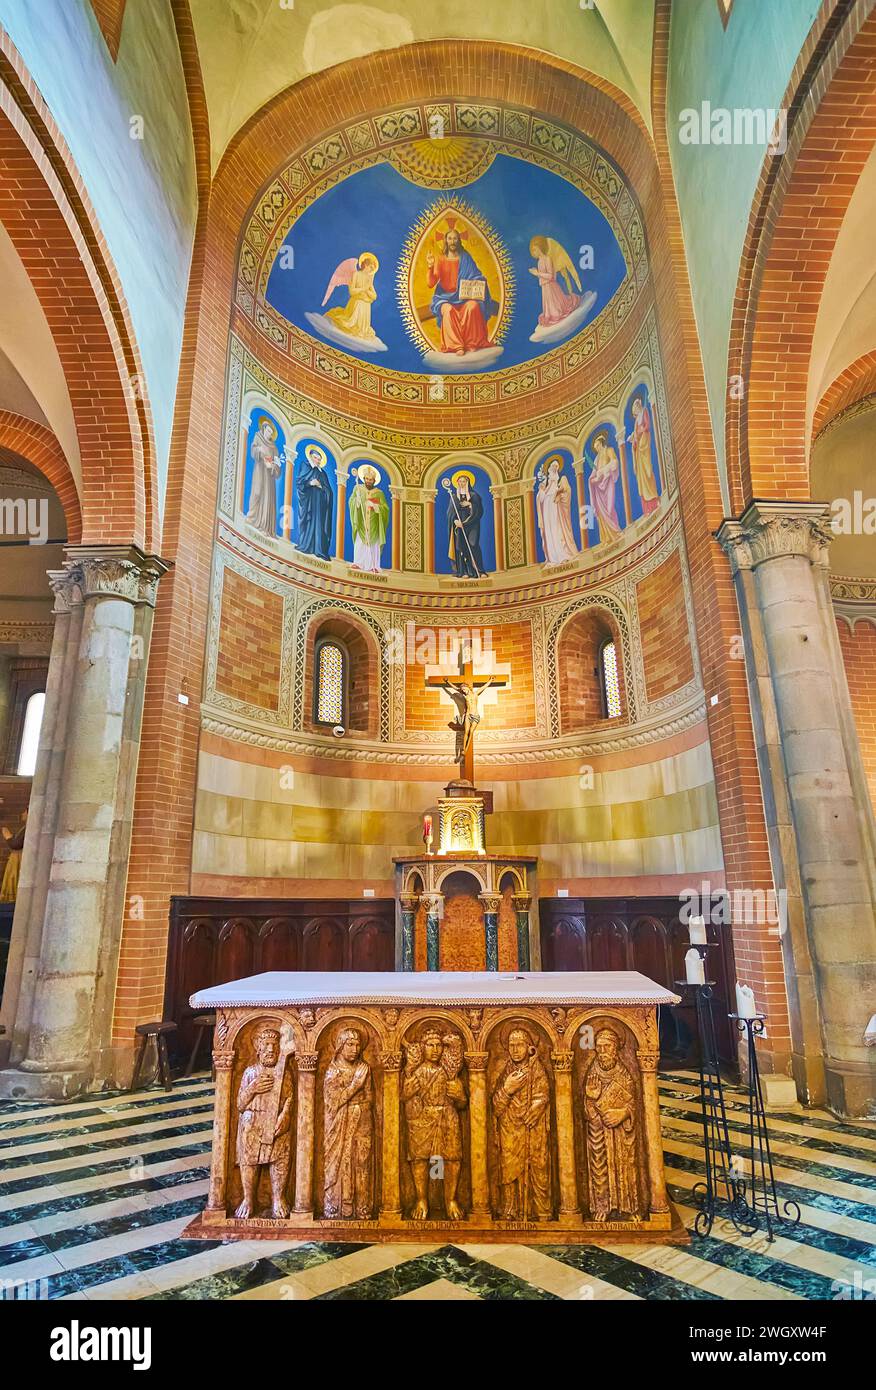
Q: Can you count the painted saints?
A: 7